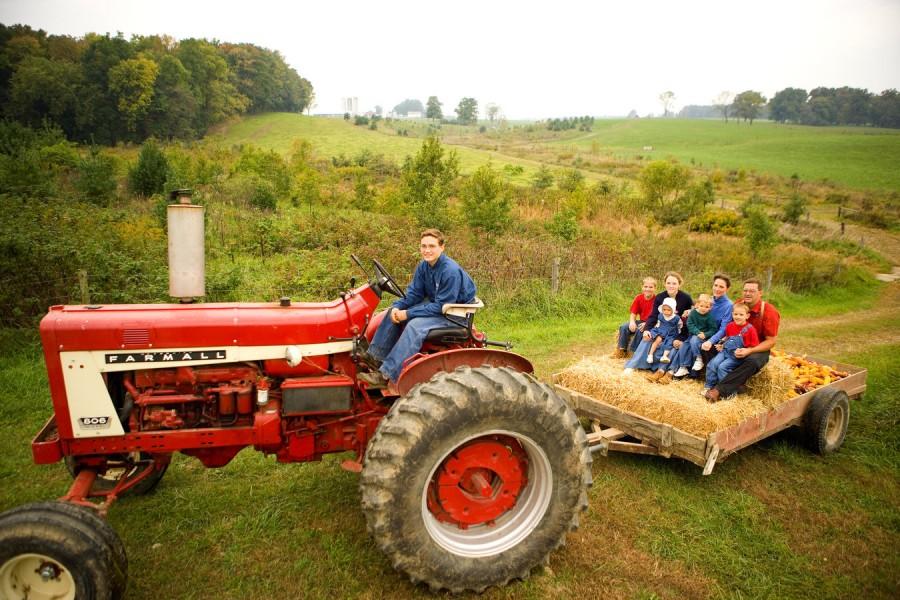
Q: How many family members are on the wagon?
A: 7